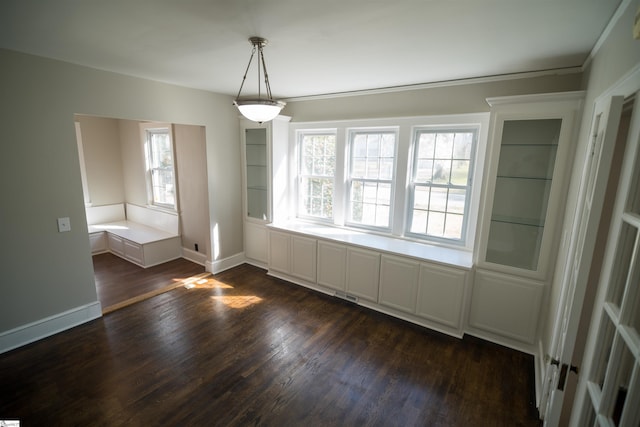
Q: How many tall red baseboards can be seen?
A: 0